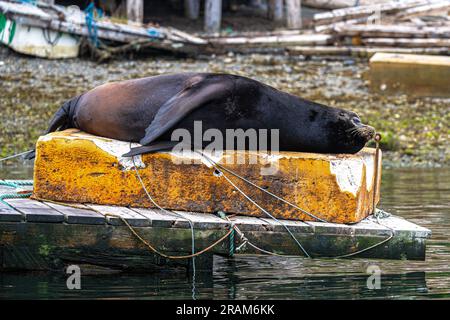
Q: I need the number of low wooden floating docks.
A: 1